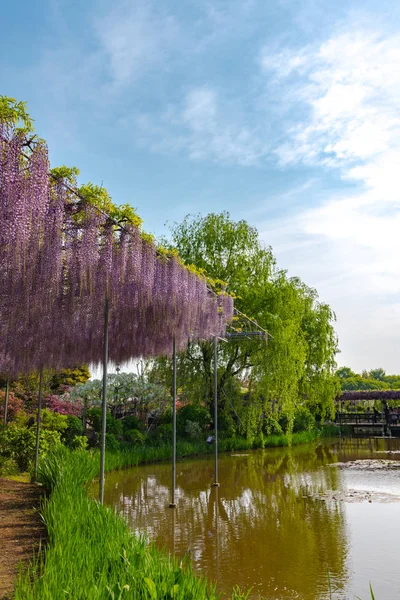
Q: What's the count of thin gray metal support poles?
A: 5